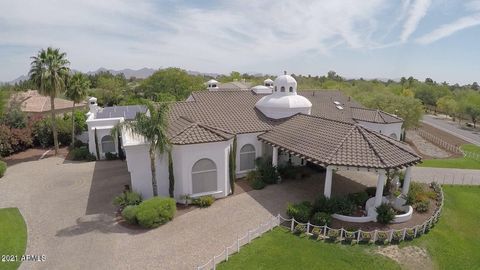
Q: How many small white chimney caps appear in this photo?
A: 3